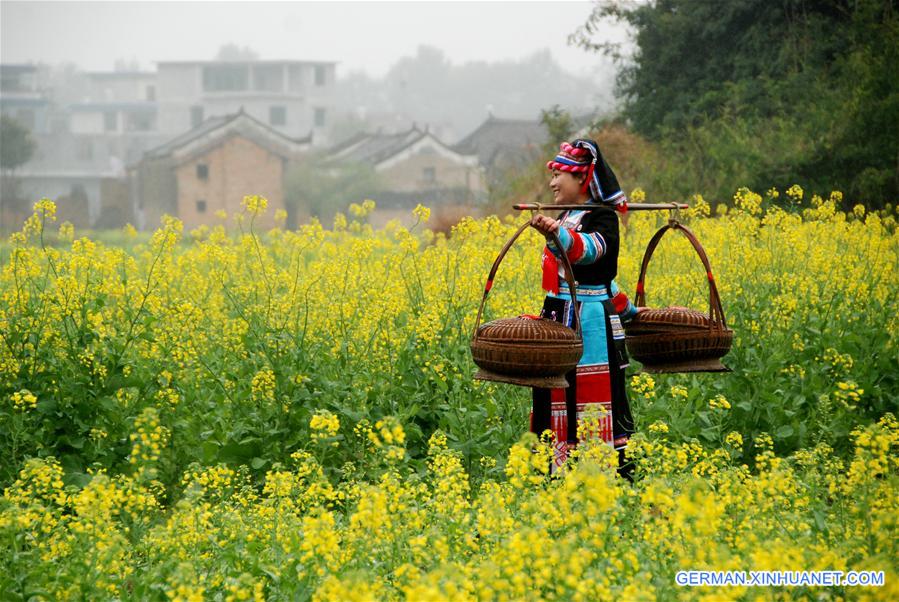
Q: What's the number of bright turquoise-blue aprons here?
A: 1